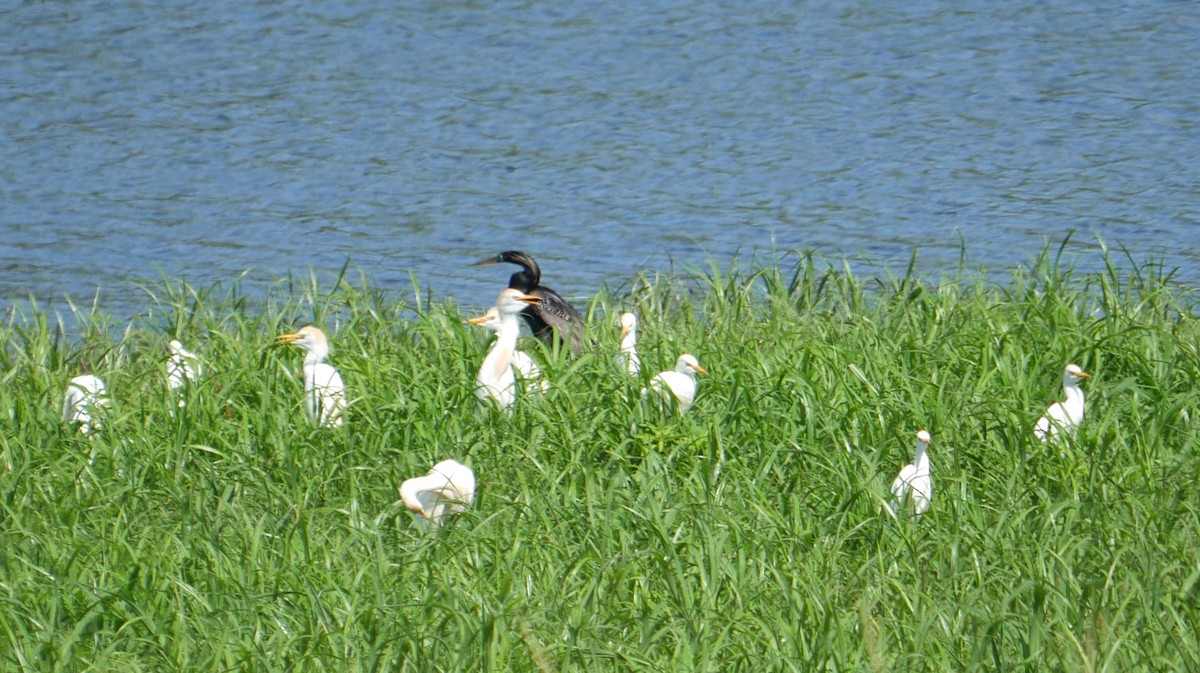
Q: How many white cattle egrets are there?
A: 10